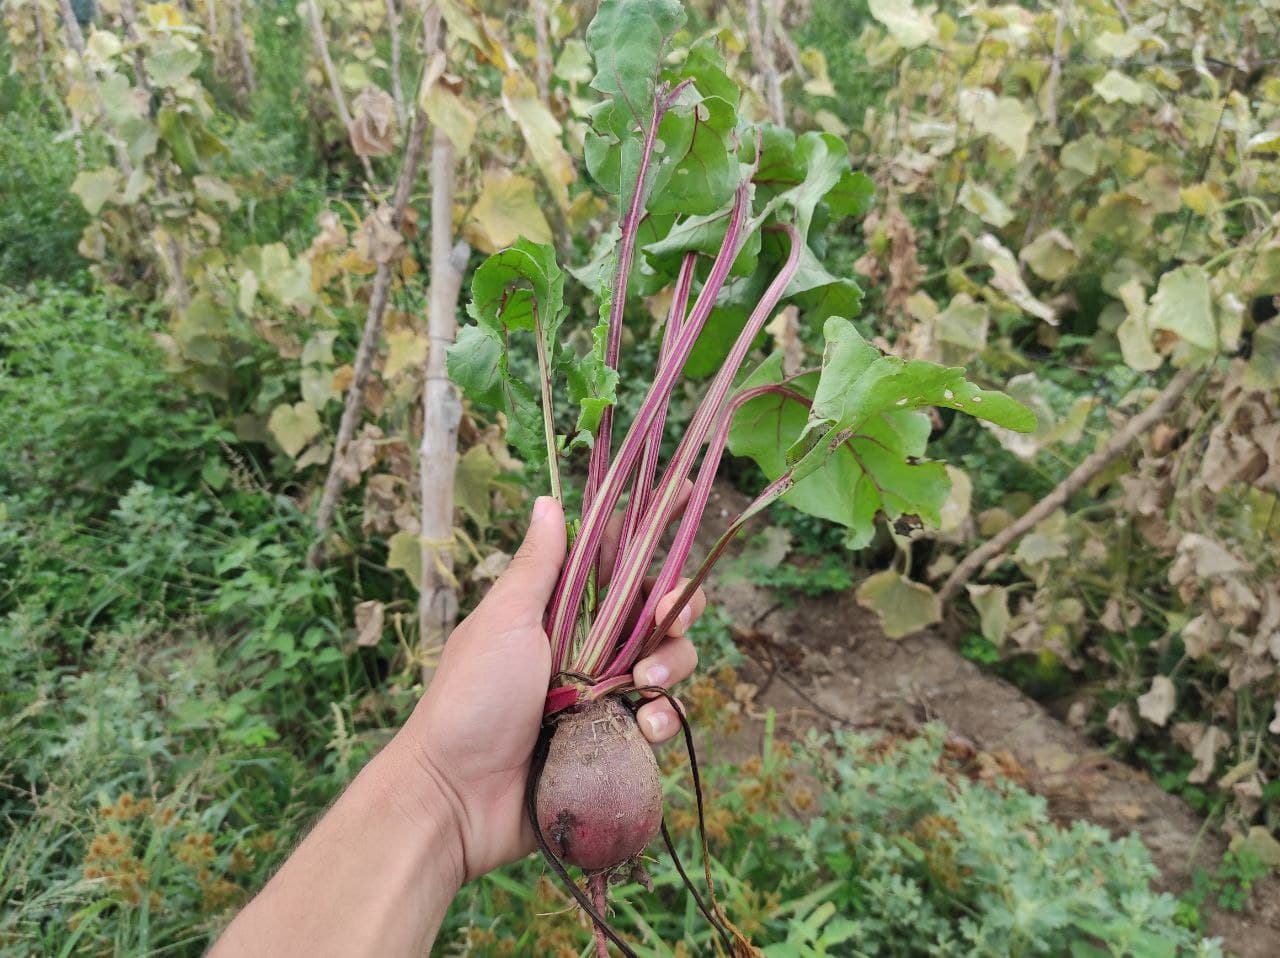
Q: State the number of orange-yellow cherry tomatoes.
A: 0